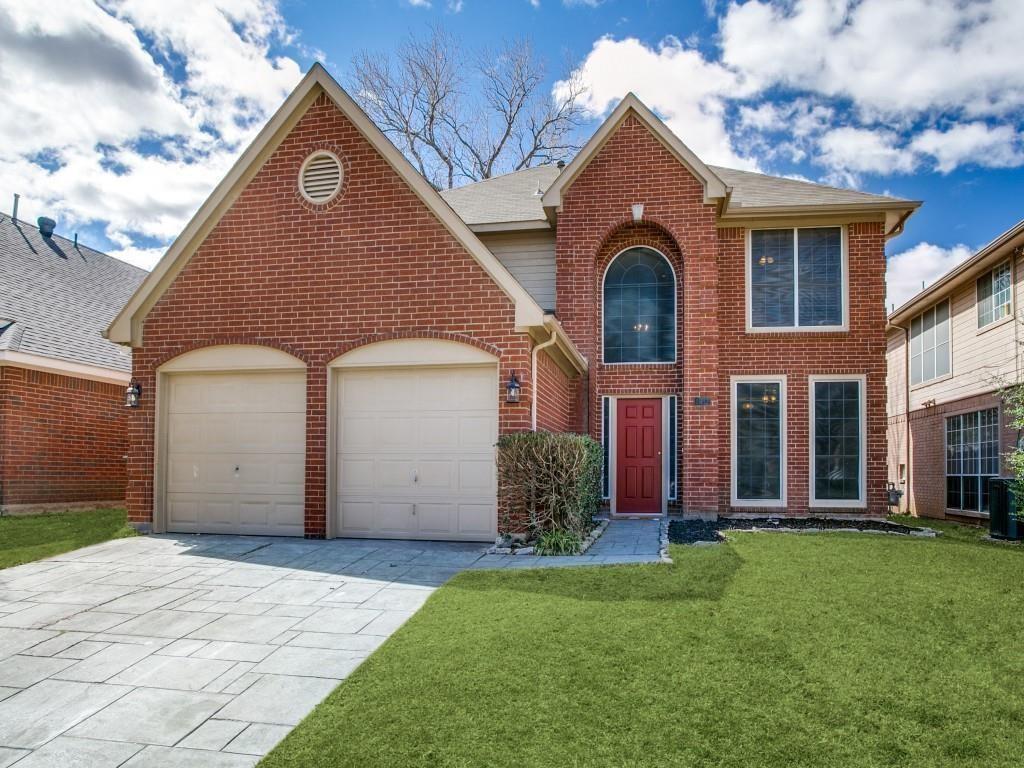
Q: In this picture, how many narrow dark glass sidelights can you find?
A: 2